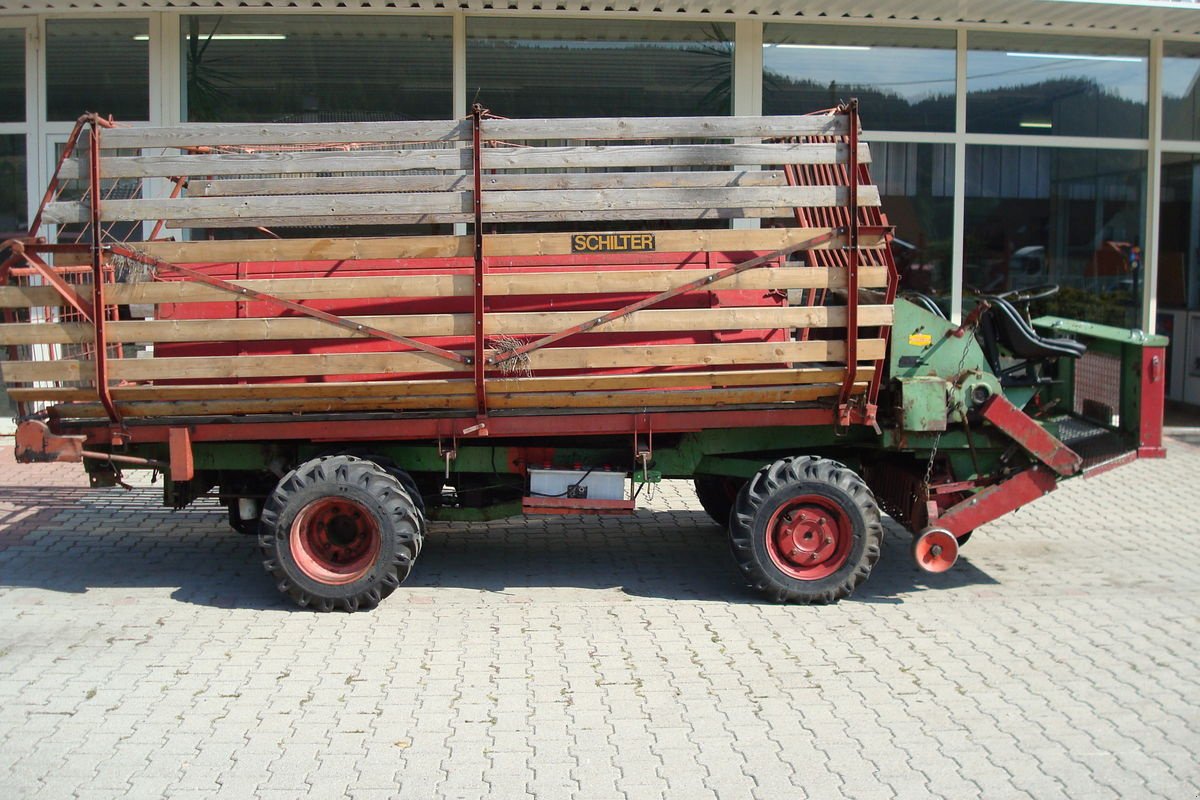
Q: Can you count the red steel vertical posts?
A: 3